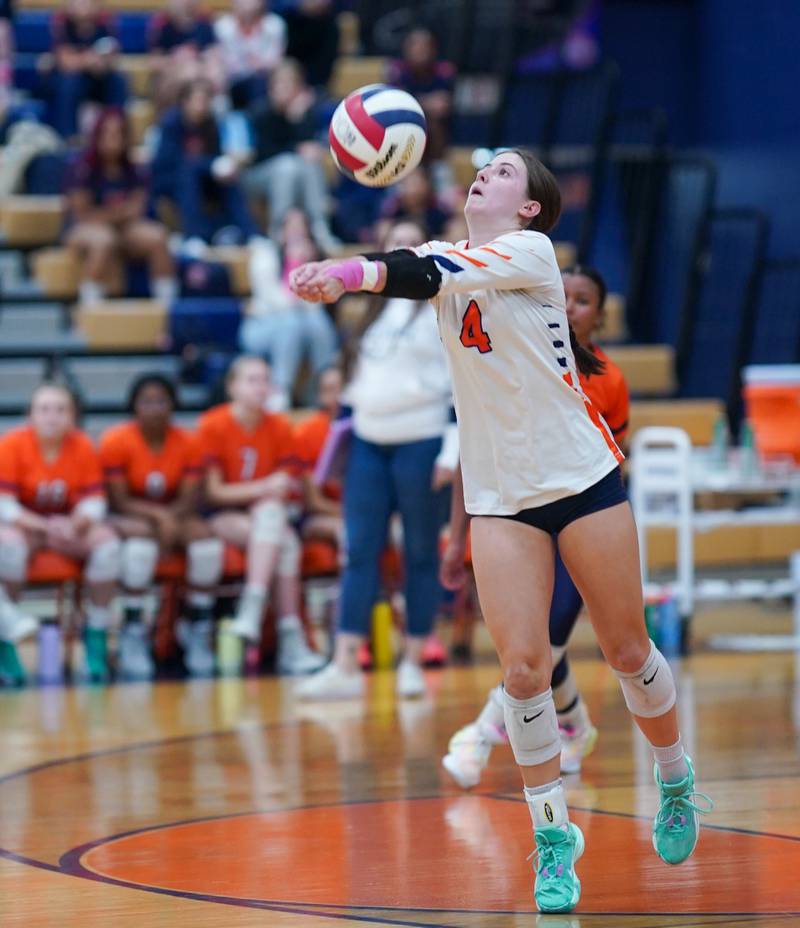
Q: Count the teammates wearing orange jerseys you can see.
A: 5